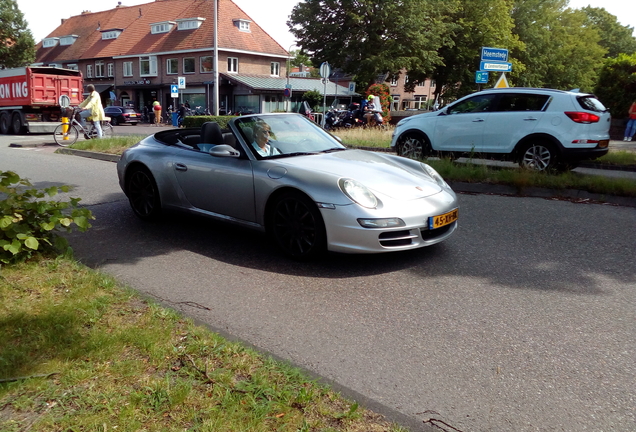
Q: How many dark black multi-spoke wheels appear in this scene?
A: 2